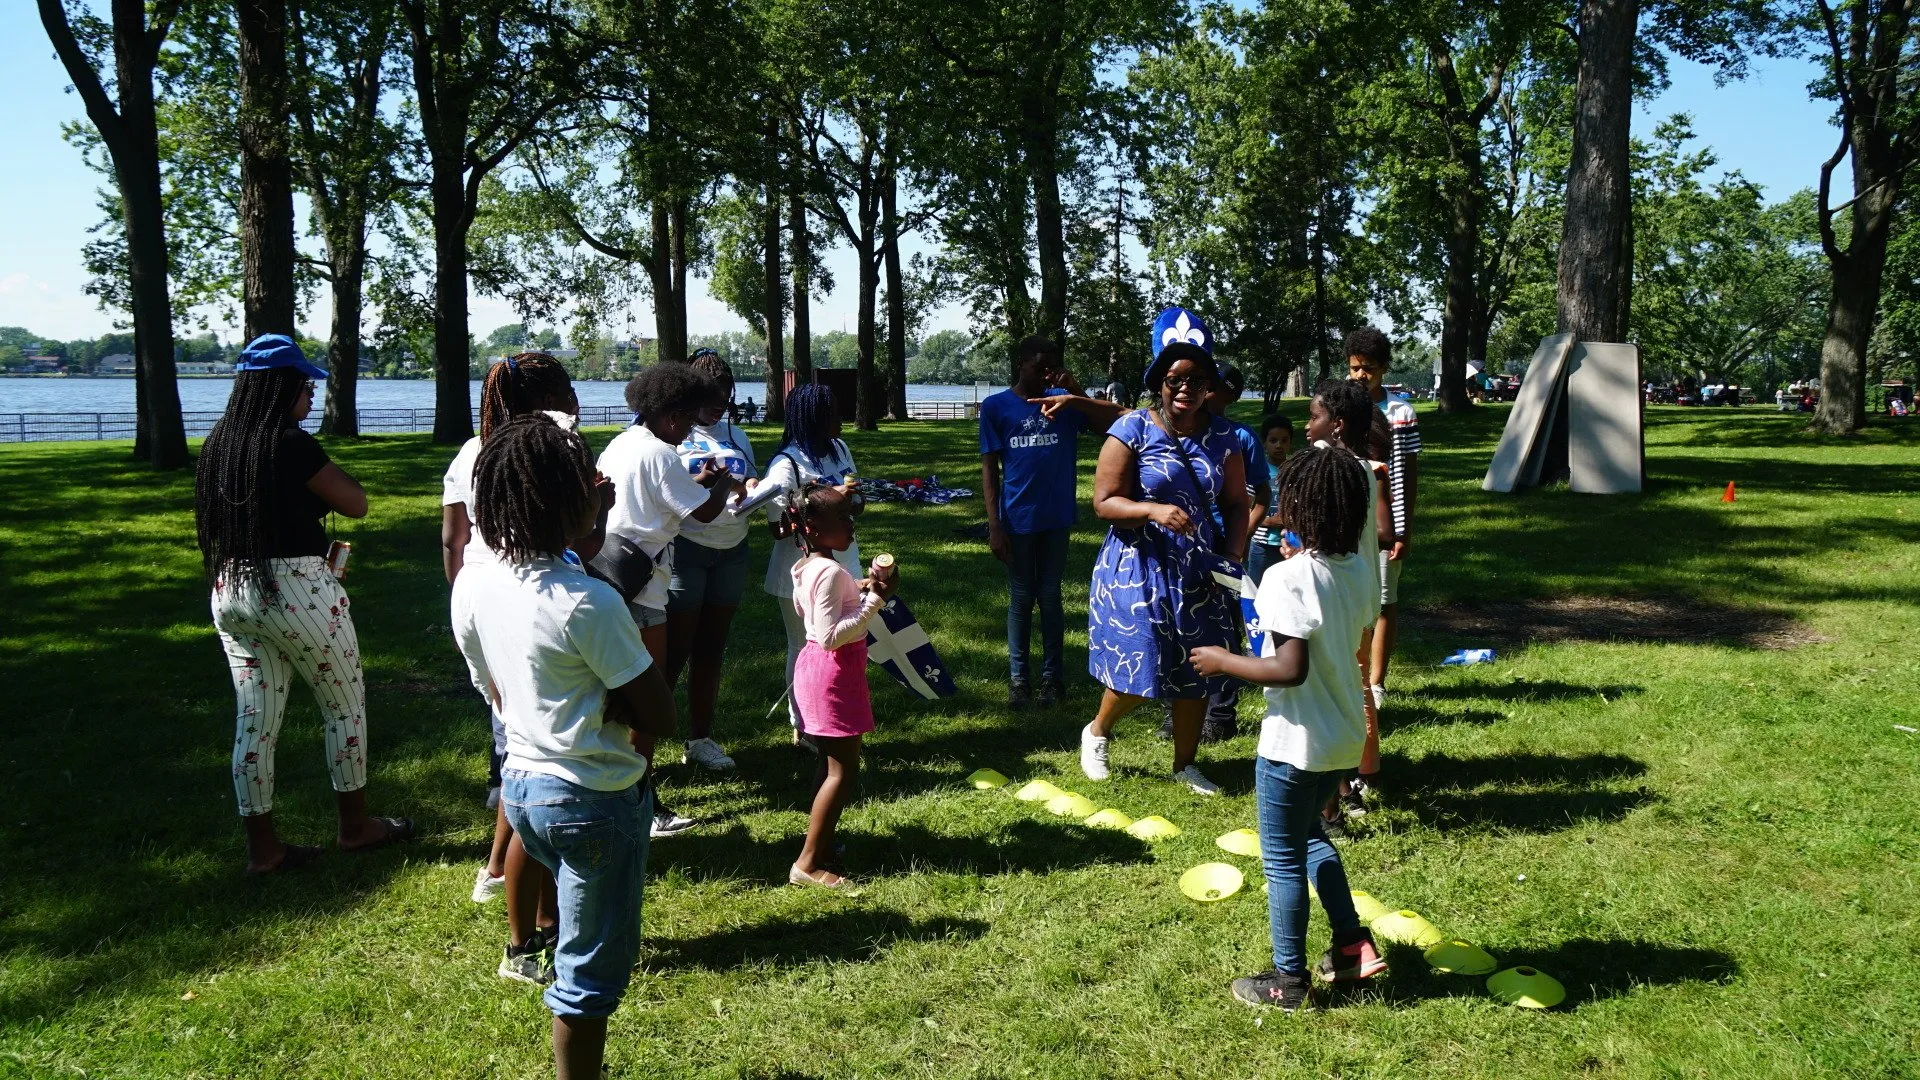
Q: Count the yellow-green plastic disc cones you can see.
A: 12